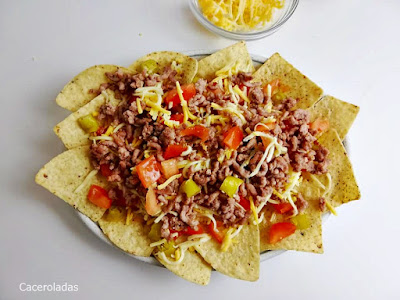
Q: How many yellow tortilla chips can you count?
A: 12